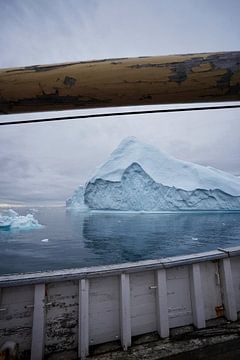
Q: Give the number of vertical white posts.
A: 6